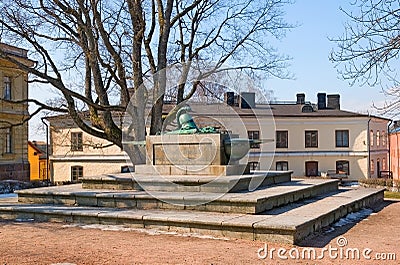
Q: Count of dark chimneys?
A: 5